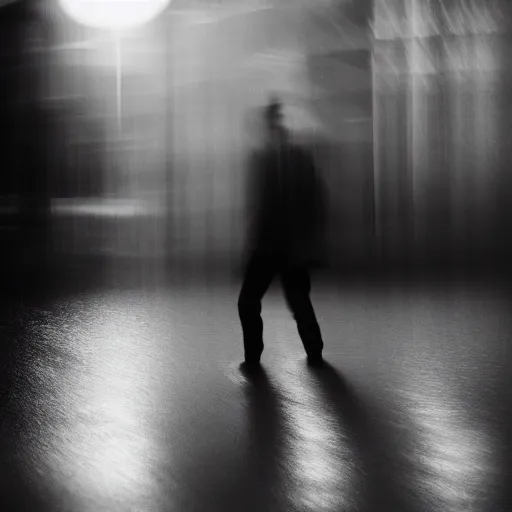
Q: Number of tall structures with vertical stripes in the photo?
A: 1